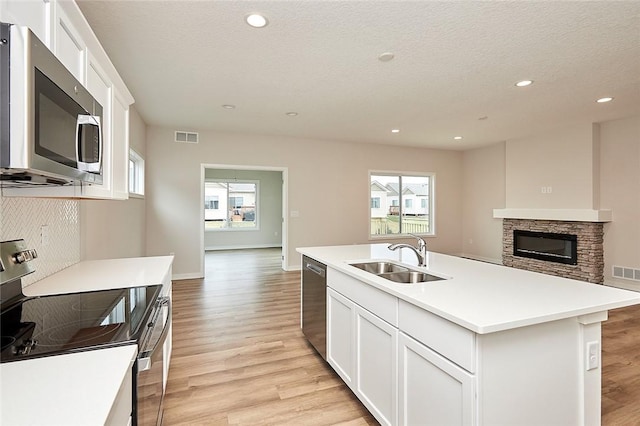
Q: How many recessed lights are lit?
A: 5